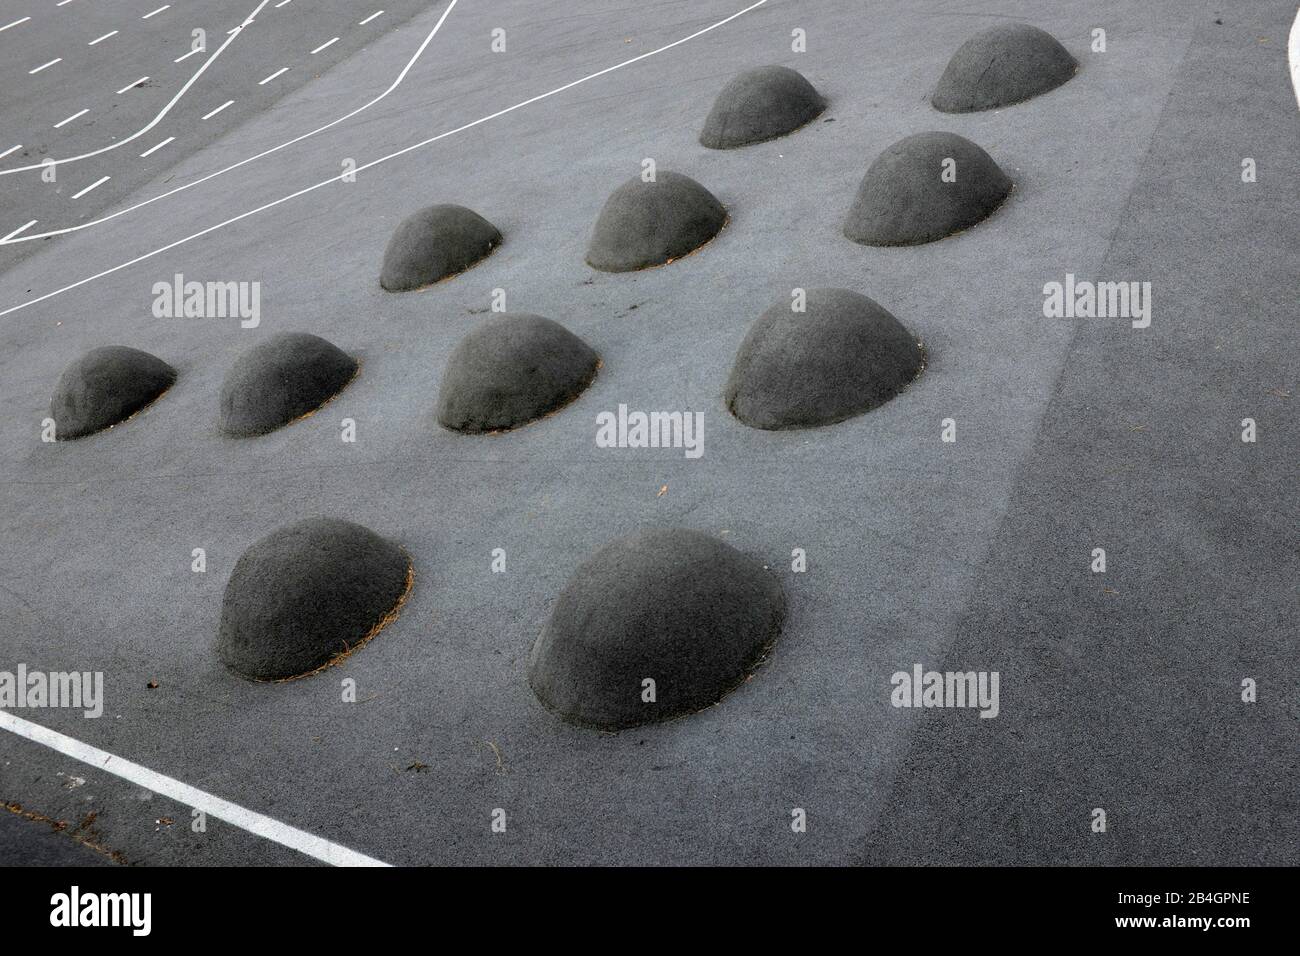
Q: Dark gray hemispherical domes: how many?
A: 11